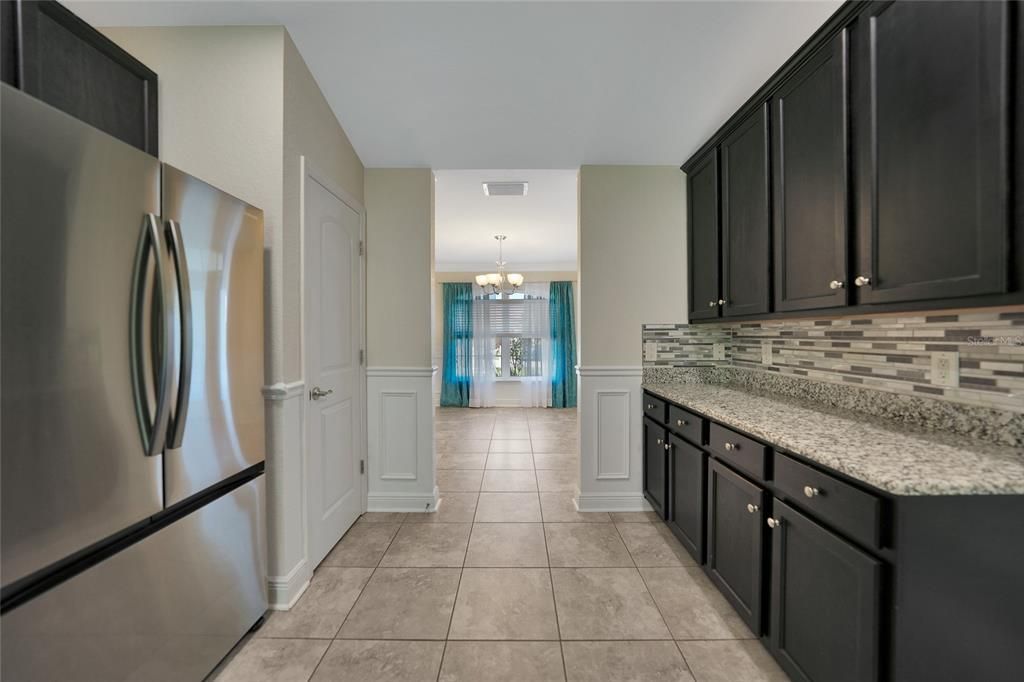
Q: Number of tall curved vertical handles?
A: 2